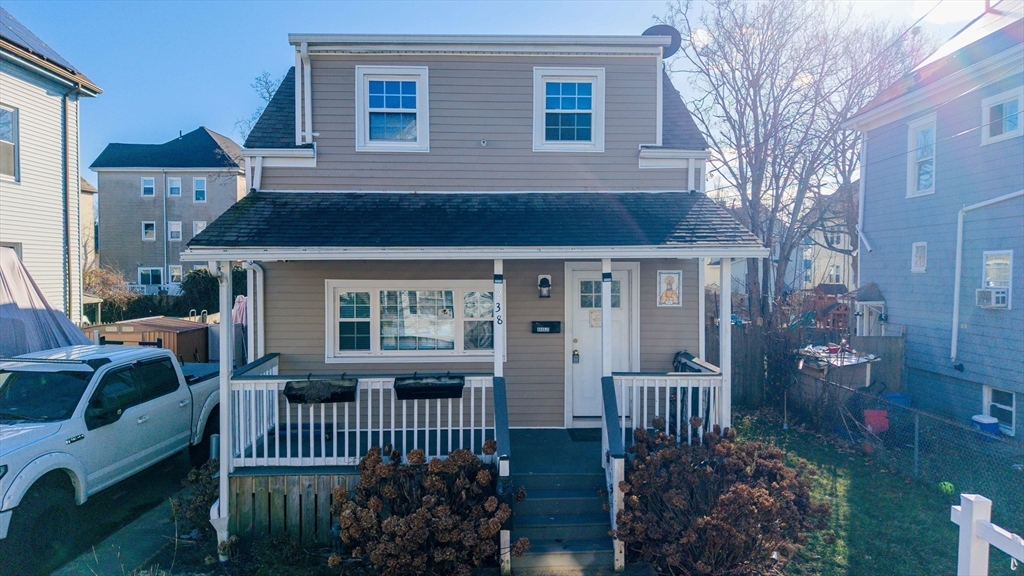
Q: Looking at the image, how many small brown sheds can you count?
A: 1